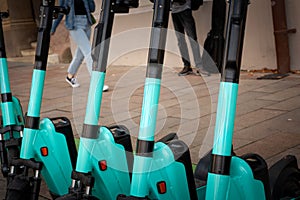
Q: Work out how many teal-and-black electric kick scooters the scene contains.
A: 5